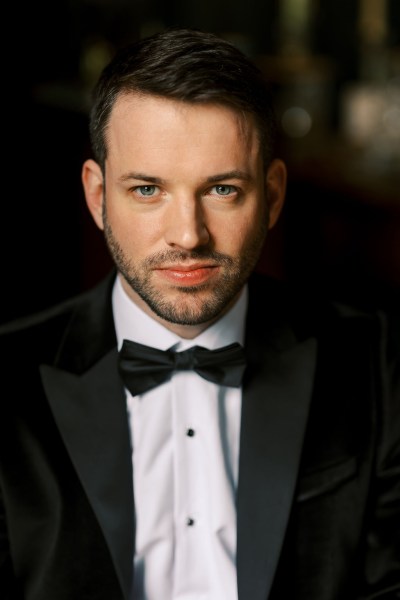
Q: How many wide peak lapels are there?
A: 2